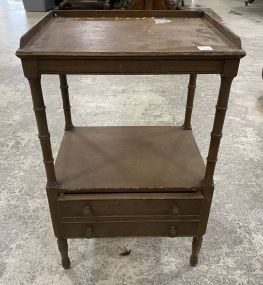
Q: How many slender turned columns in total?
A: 4